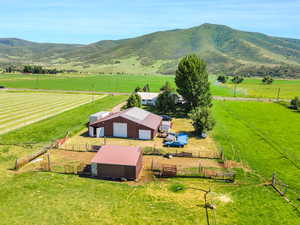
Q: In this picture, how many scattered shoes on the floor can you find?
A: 0